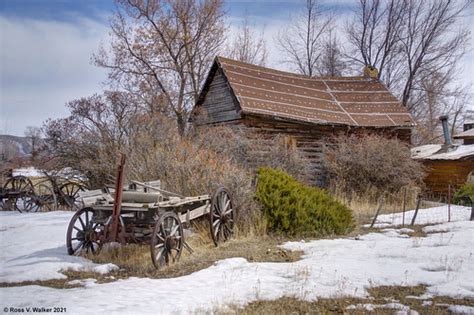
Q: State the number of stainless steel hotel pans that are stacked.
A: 0